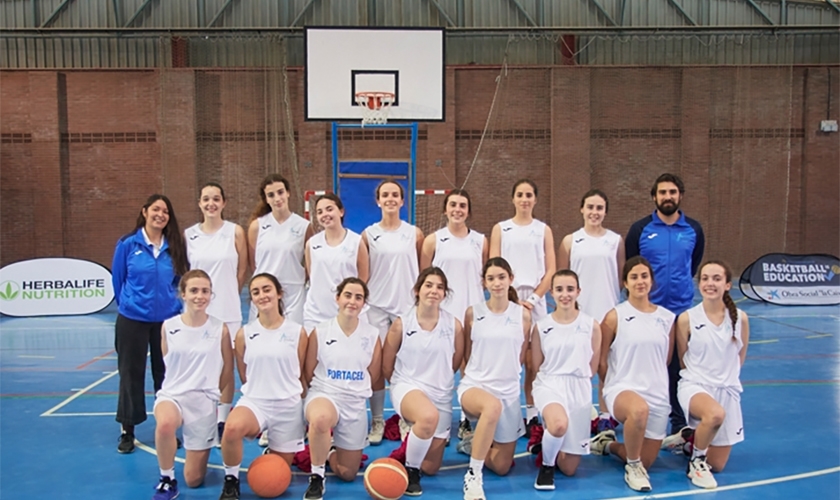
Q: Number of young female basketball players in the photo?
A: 15